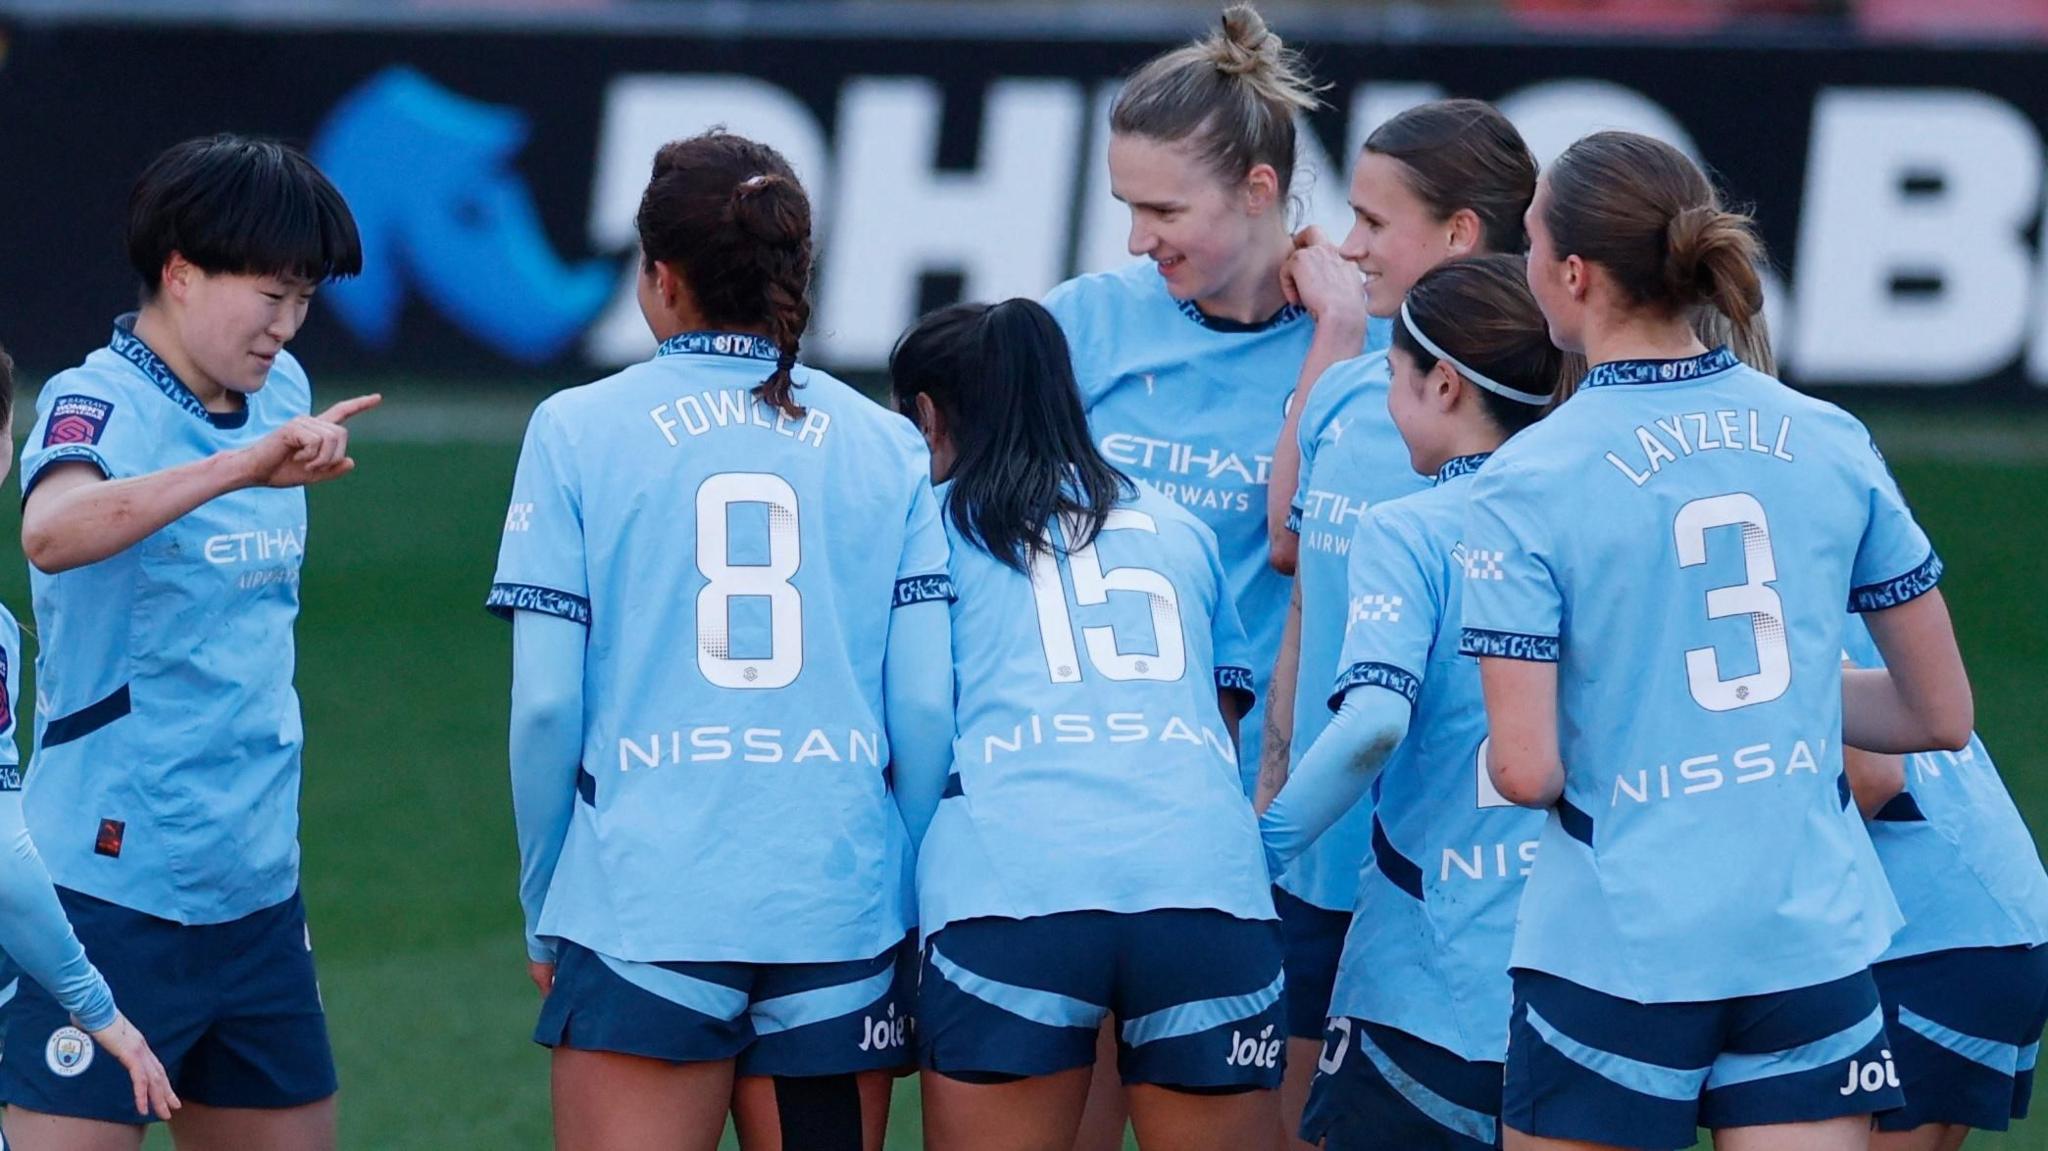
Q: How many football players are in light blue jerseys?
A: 9